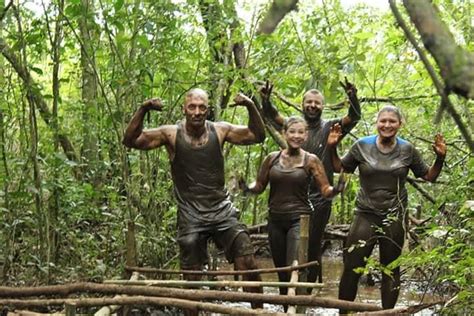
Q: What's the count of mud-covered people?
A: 4